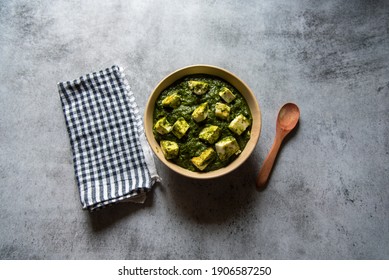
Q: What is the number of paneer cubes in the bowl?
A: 12